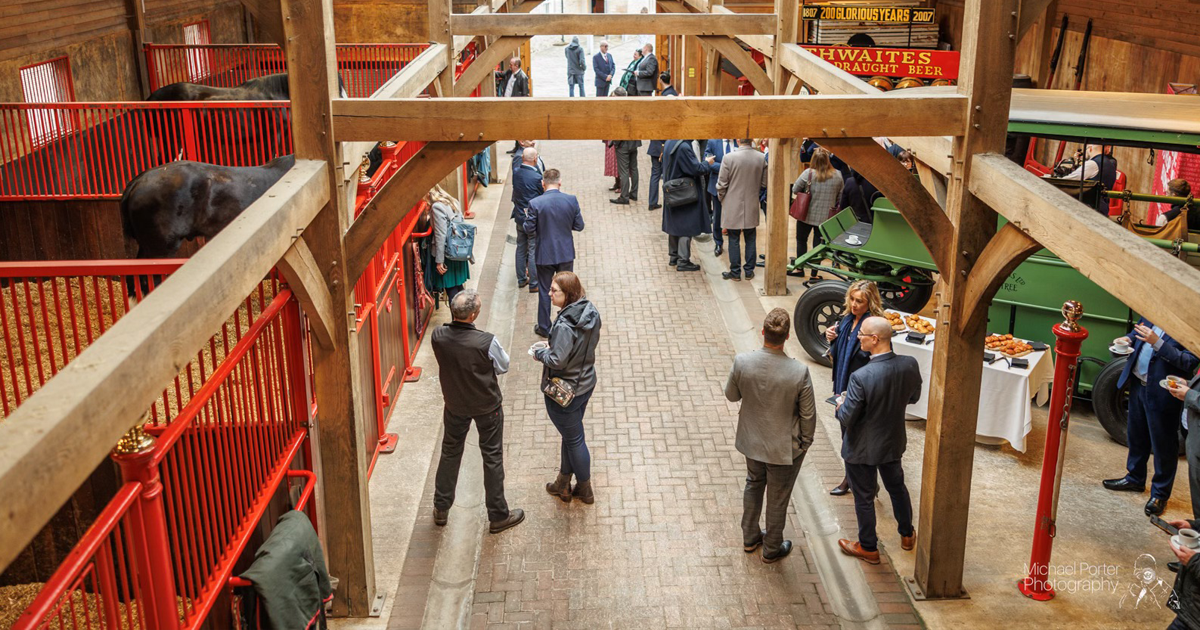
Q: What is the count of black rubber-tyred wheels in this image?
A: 3